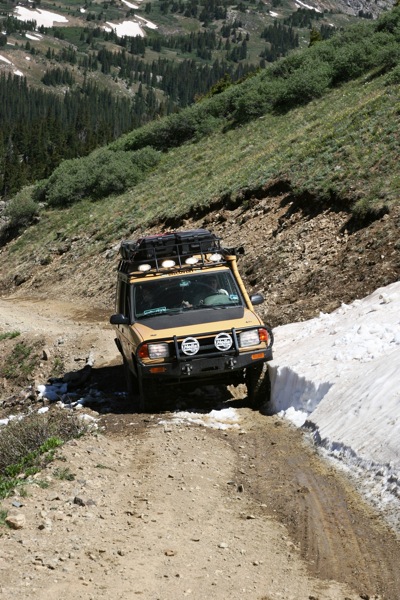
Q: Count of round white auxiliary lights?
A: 6